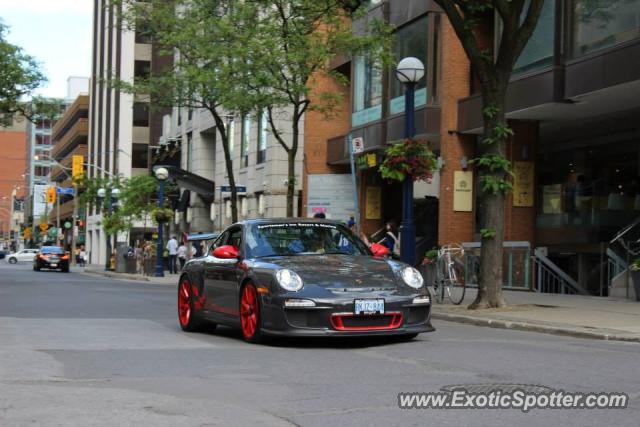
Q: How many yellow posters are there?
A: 3